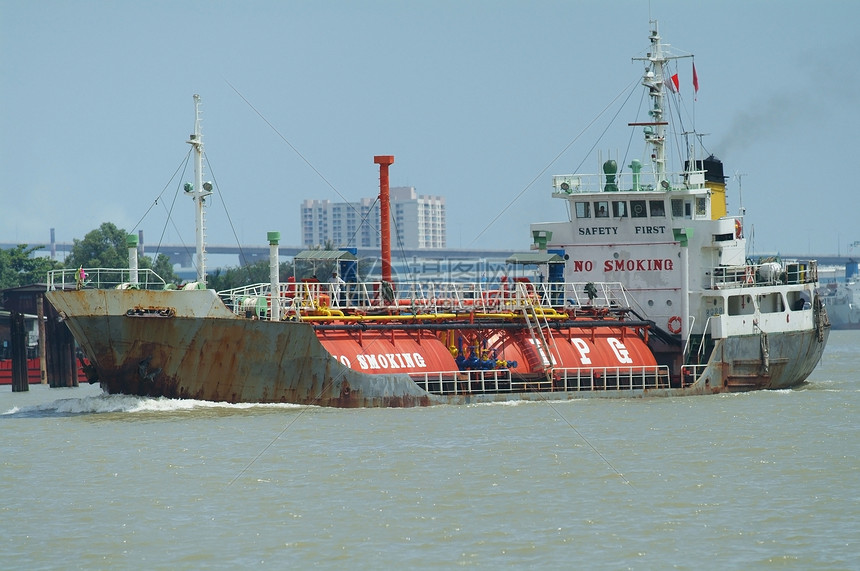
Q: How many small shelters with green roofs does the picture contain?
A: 2